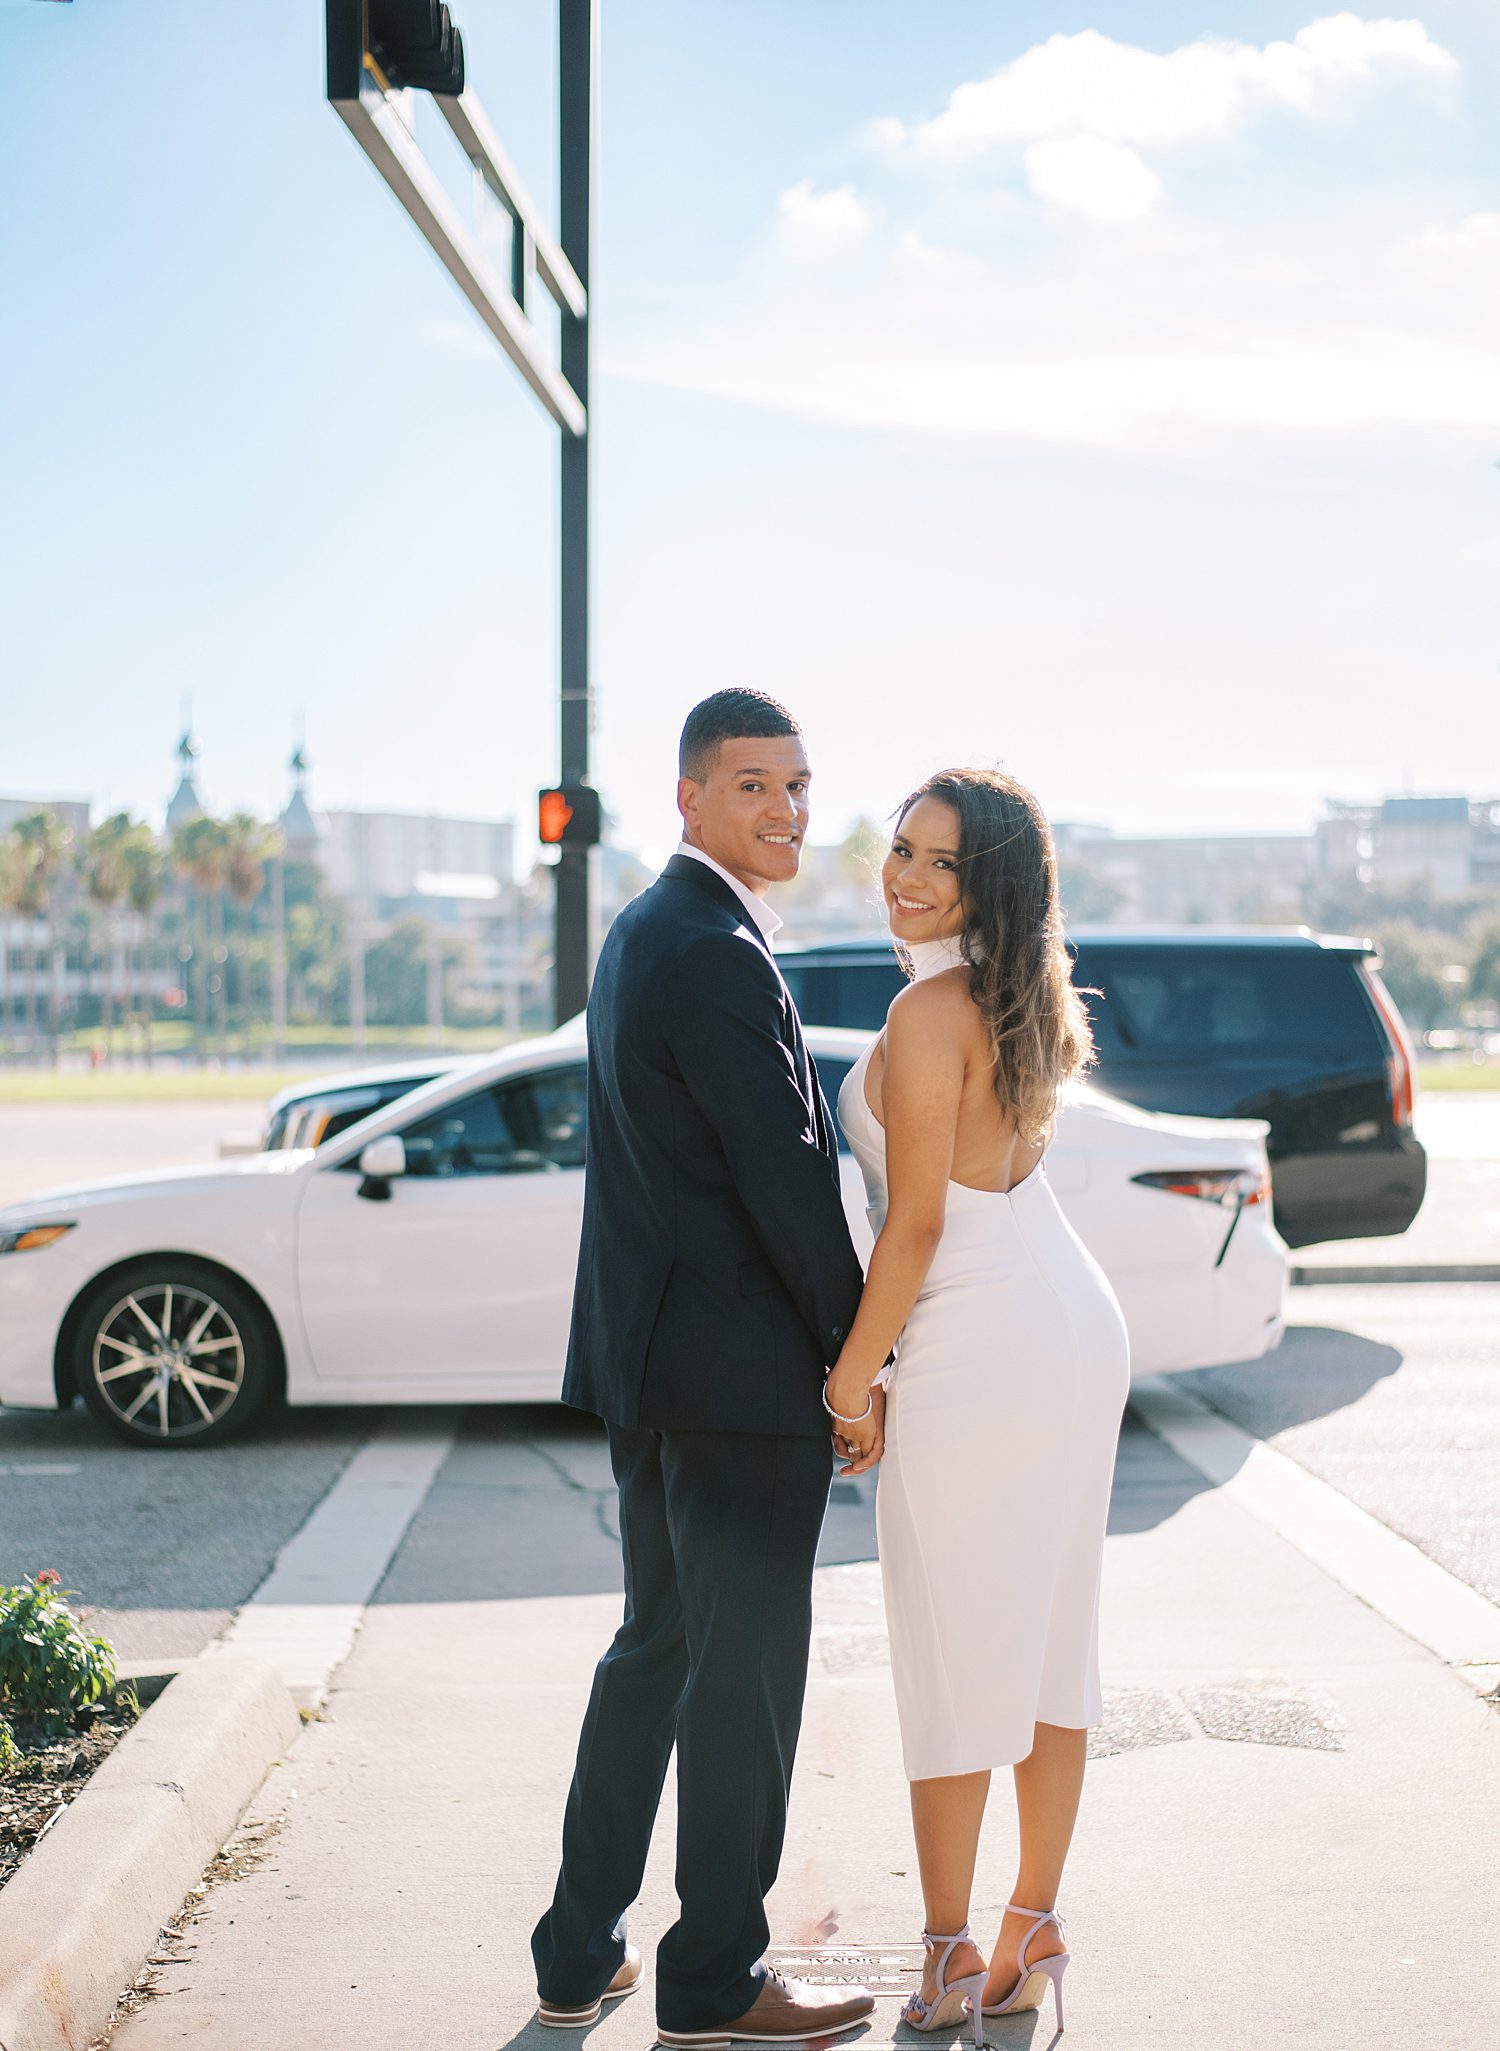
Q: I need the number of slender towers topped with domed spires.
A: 2